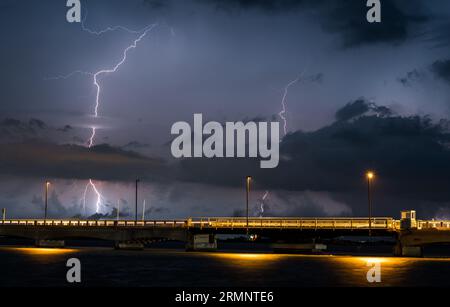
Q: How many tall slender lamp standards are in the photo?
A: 4